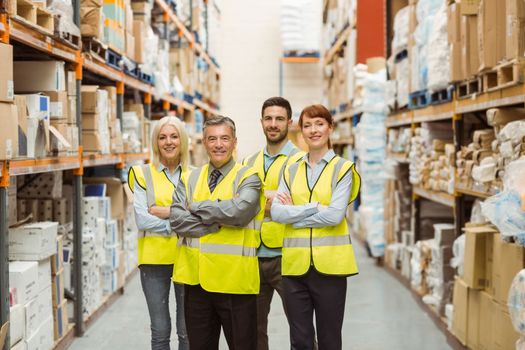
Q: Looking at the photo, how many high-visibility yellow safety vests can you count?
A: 4